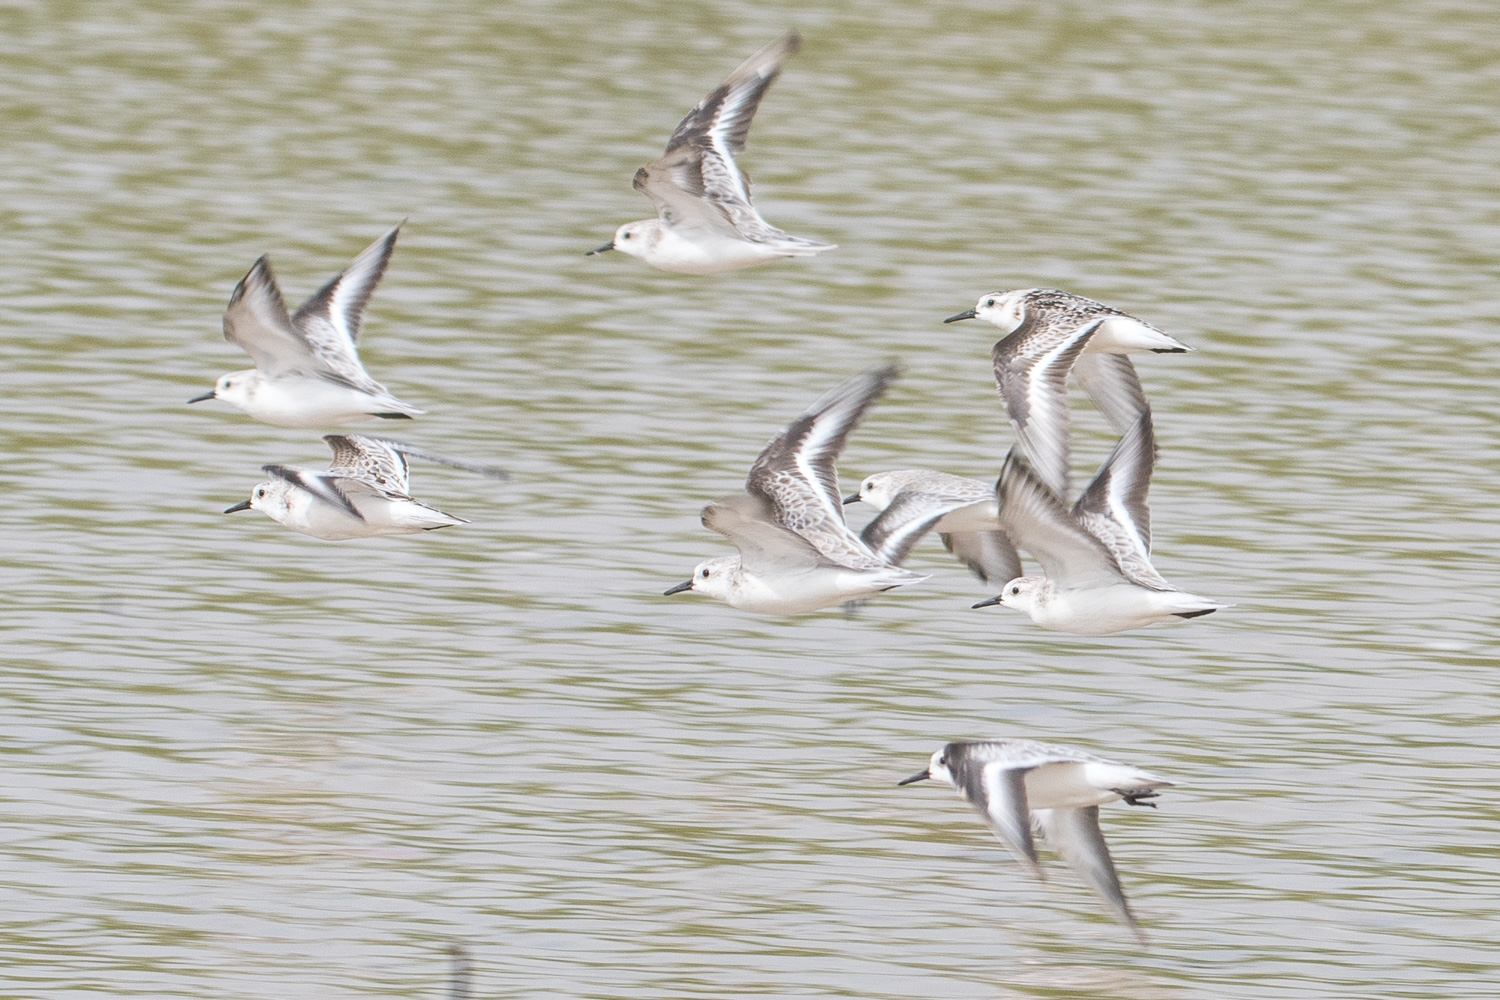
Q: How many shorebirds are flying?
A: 8